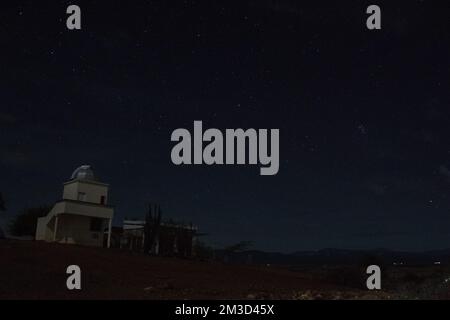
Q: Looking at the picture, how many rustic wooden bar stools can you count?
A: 0